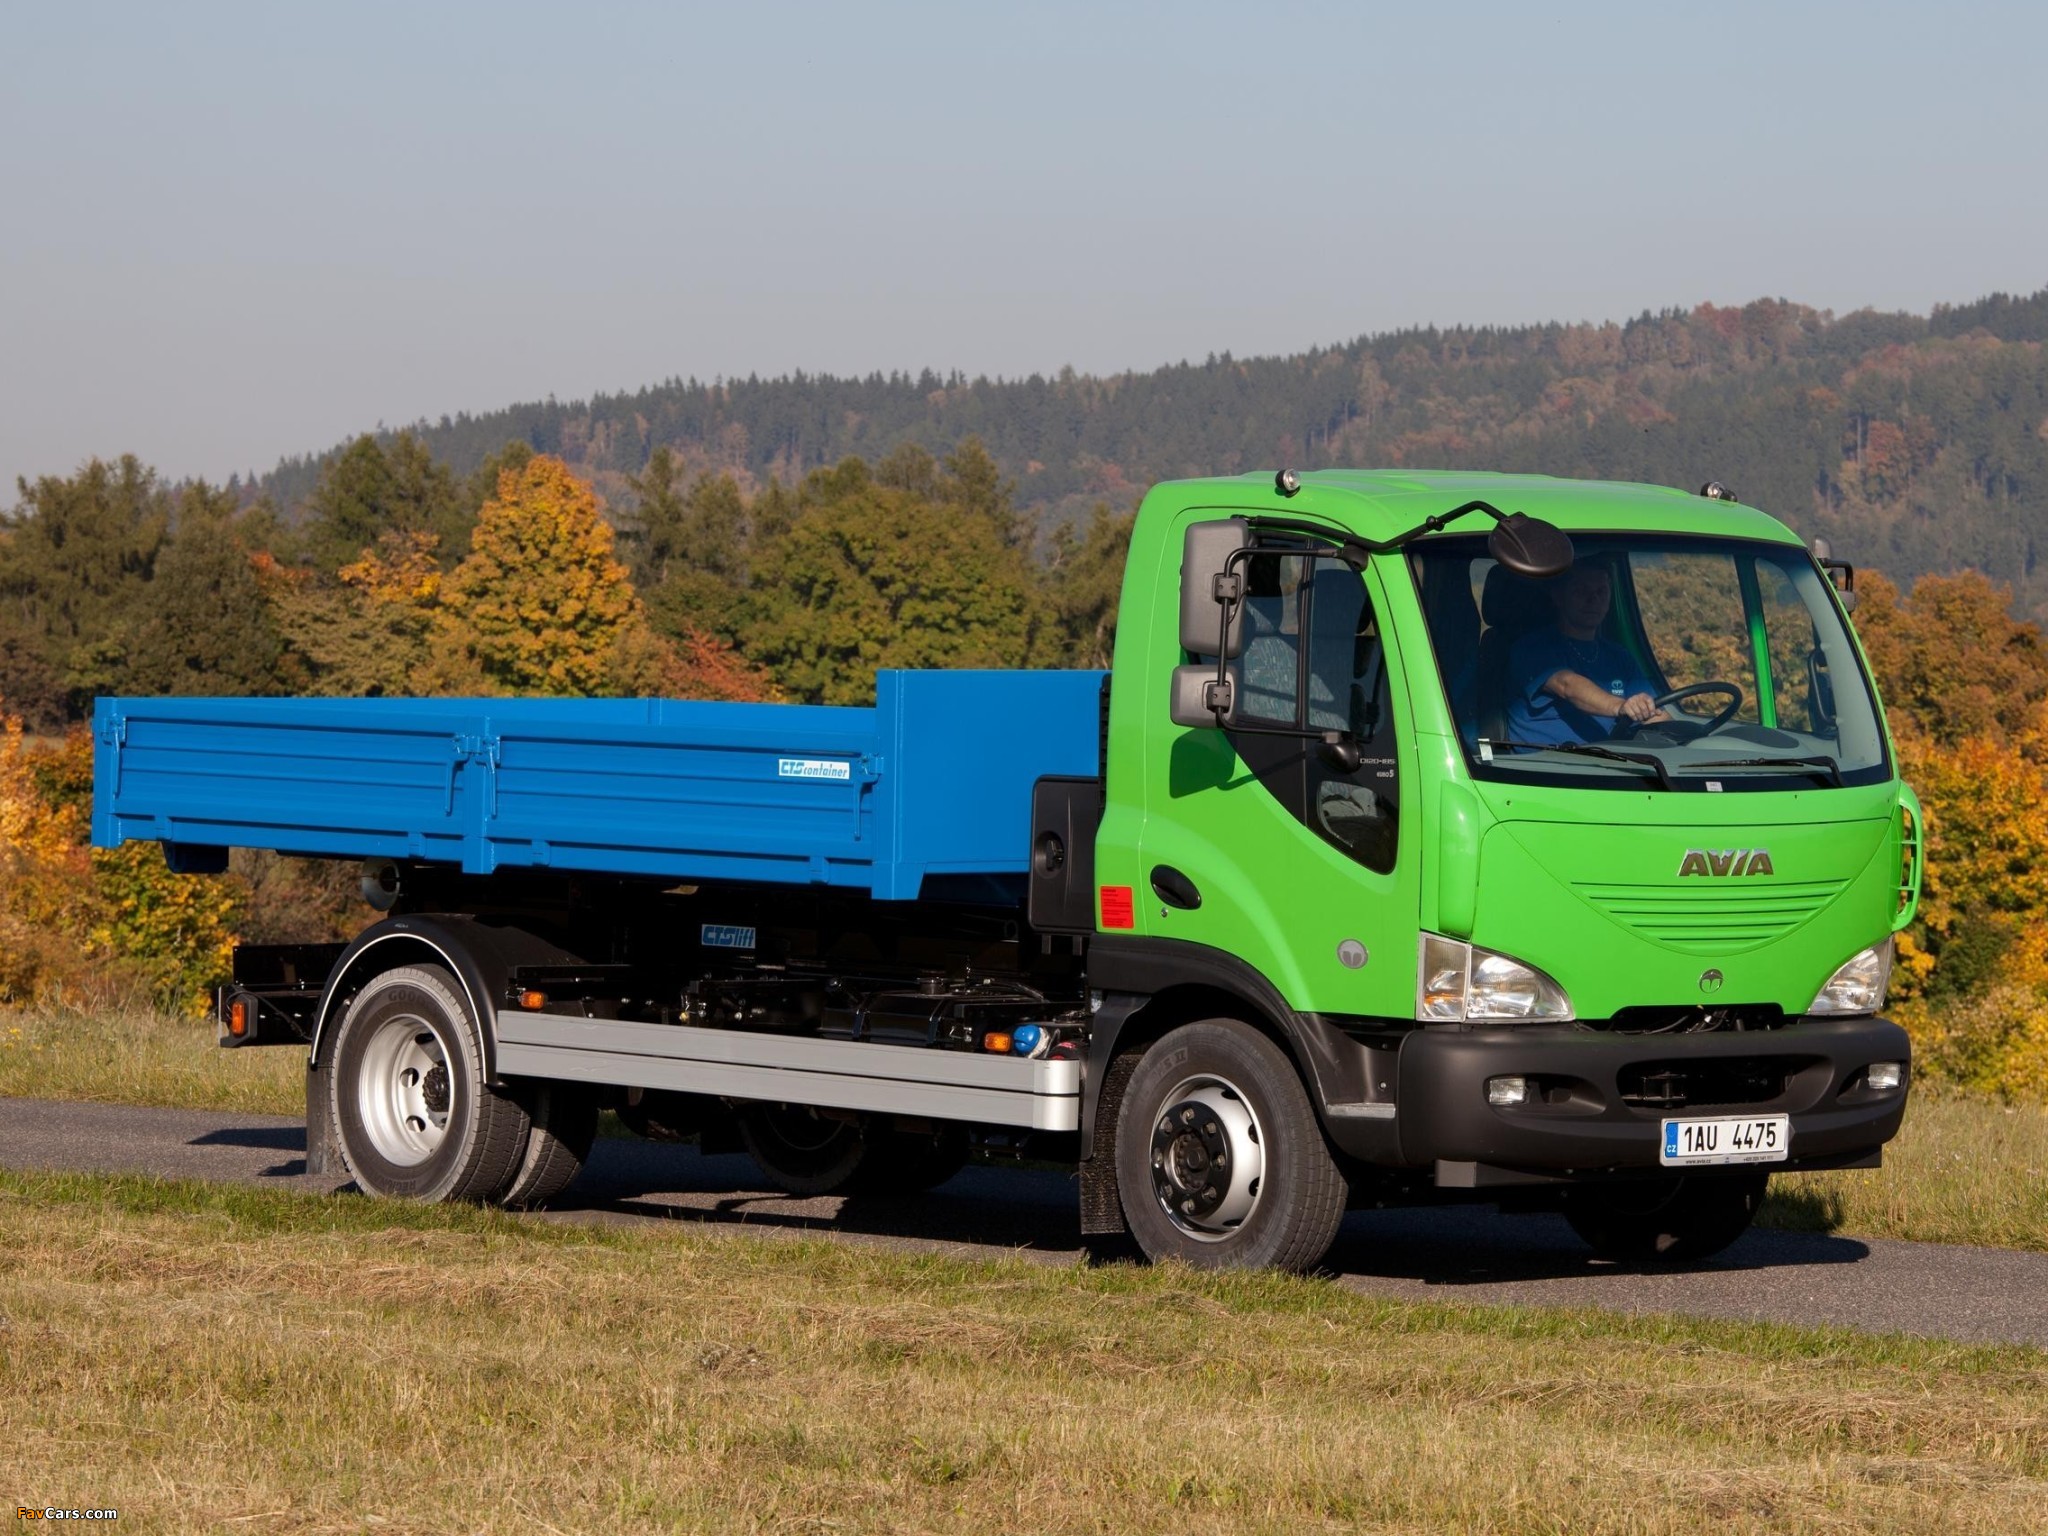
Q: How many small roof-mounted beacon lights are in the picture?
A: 2